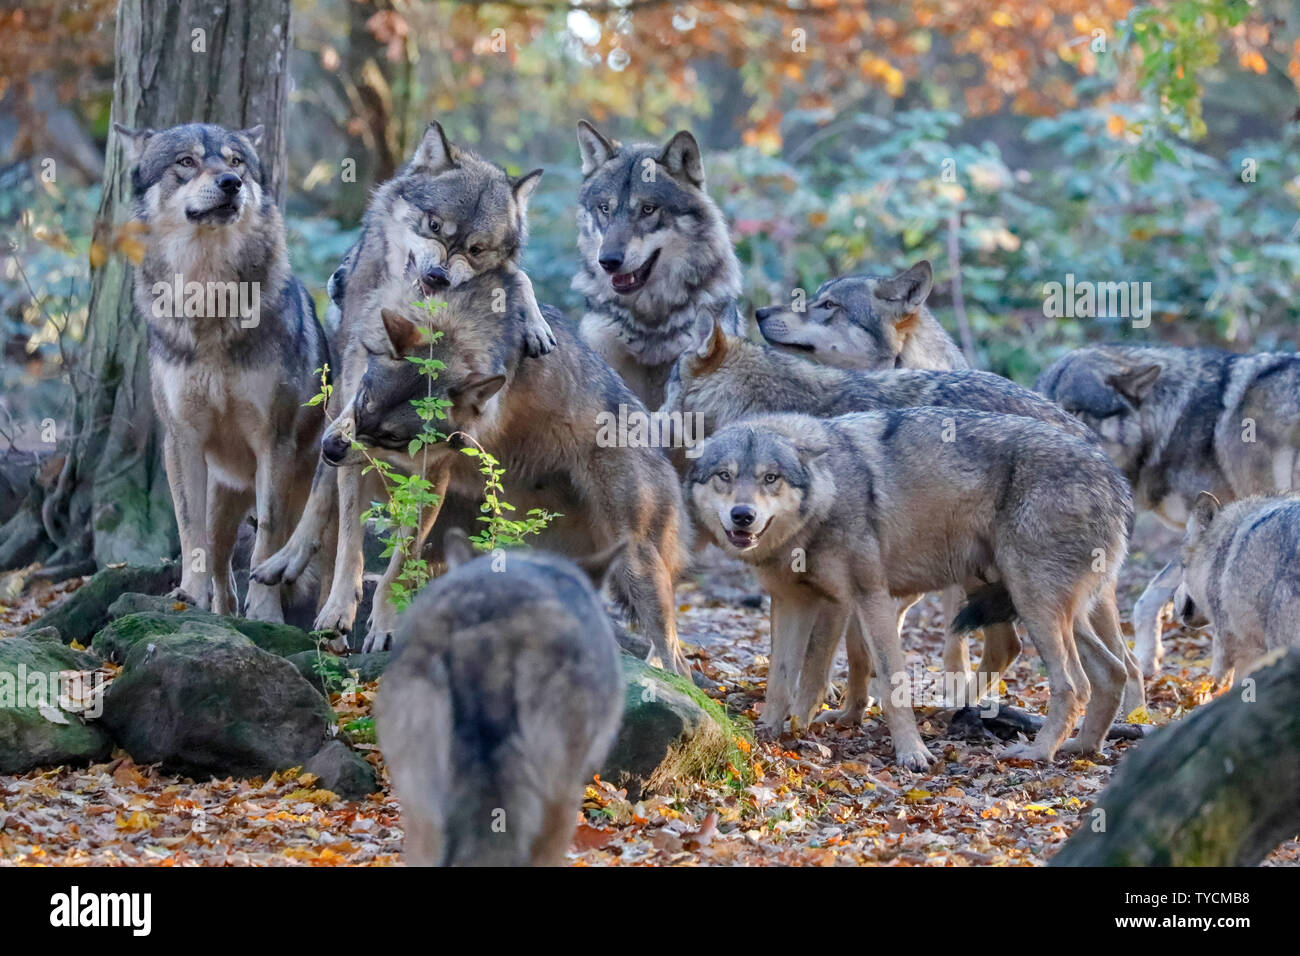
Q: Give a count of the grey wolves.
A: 10